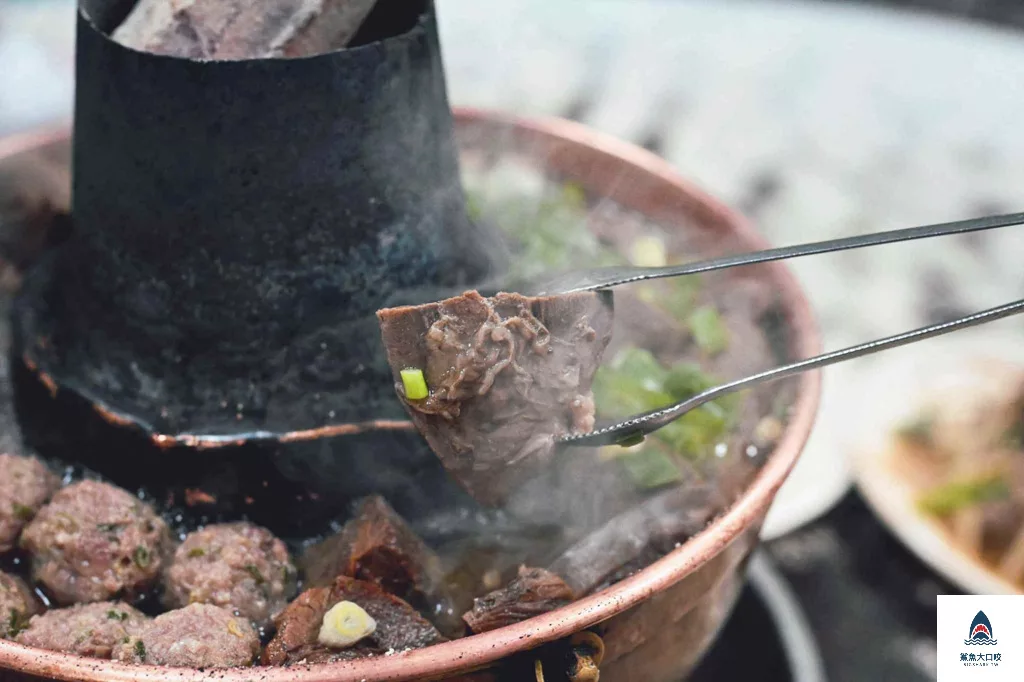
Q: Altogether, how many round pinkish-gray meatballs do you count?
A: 6